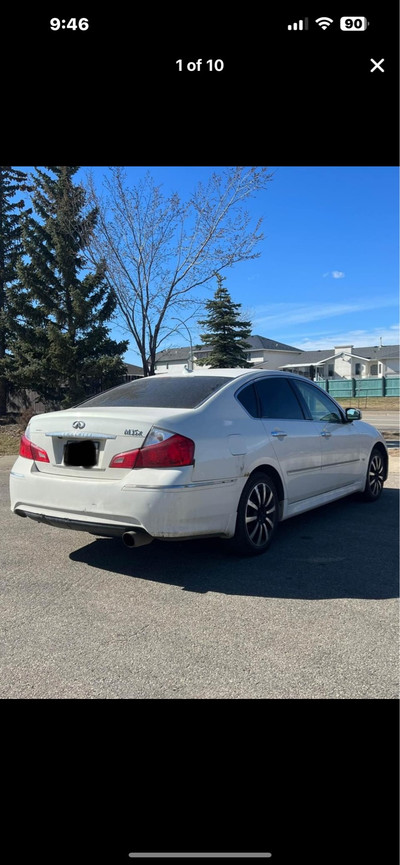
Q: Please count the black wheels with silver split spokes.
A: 2